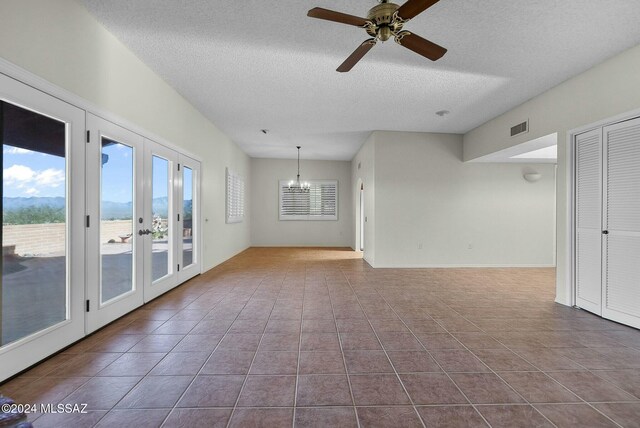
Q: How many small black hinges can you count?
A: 6